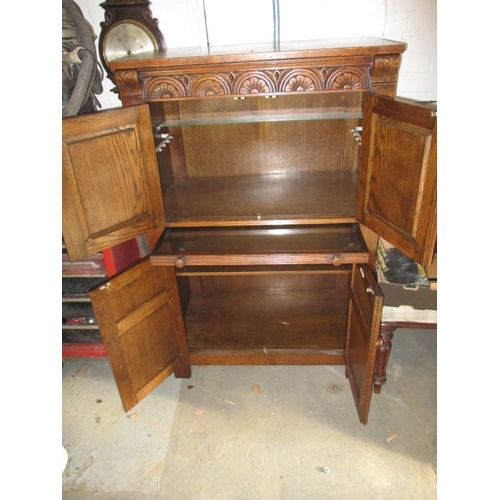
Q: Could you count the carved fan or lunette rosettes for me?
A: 5